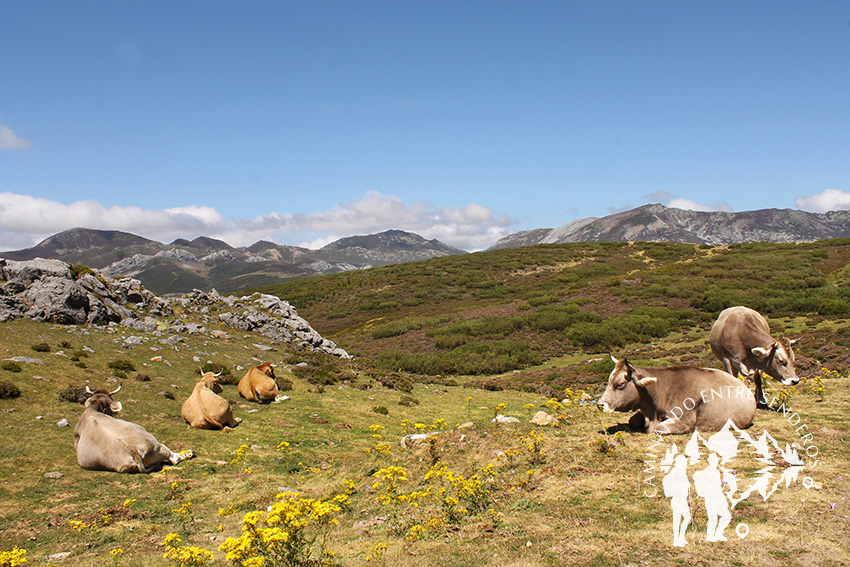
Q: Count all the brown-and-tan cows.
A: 5